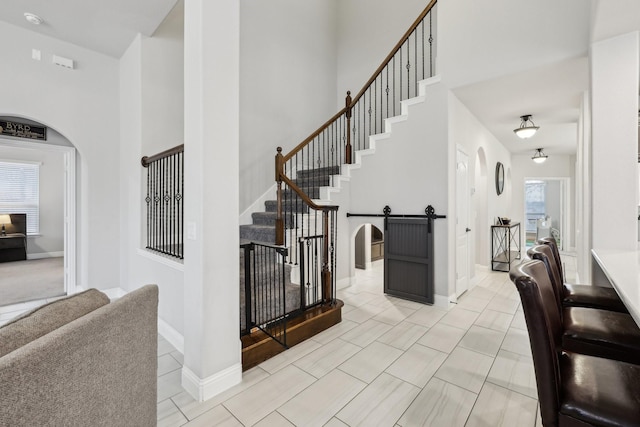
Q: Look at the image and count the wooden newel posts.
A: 3